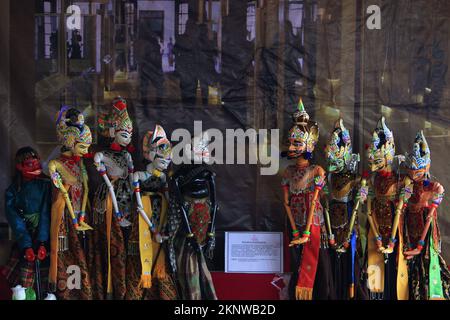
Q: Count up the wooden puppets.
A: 9